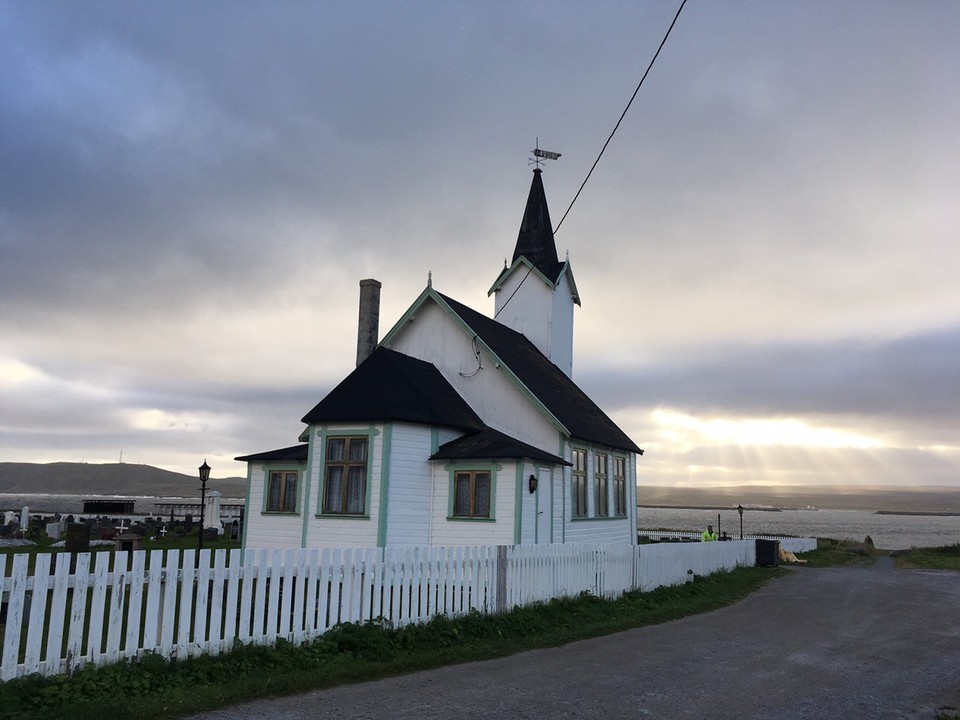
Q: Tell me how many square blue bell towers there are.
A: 0